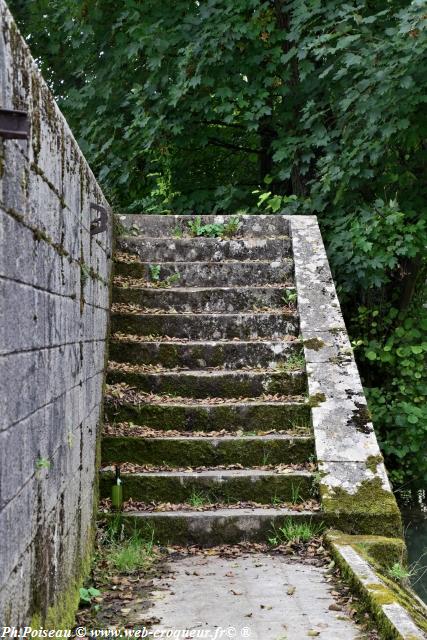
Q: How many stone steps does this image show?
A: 11